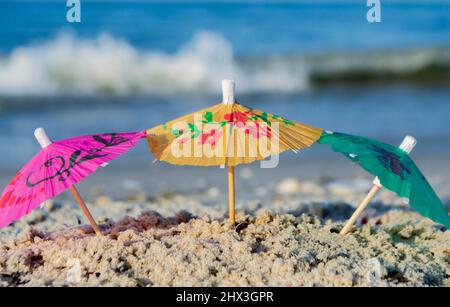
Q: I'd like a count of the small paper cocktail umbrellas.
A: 3